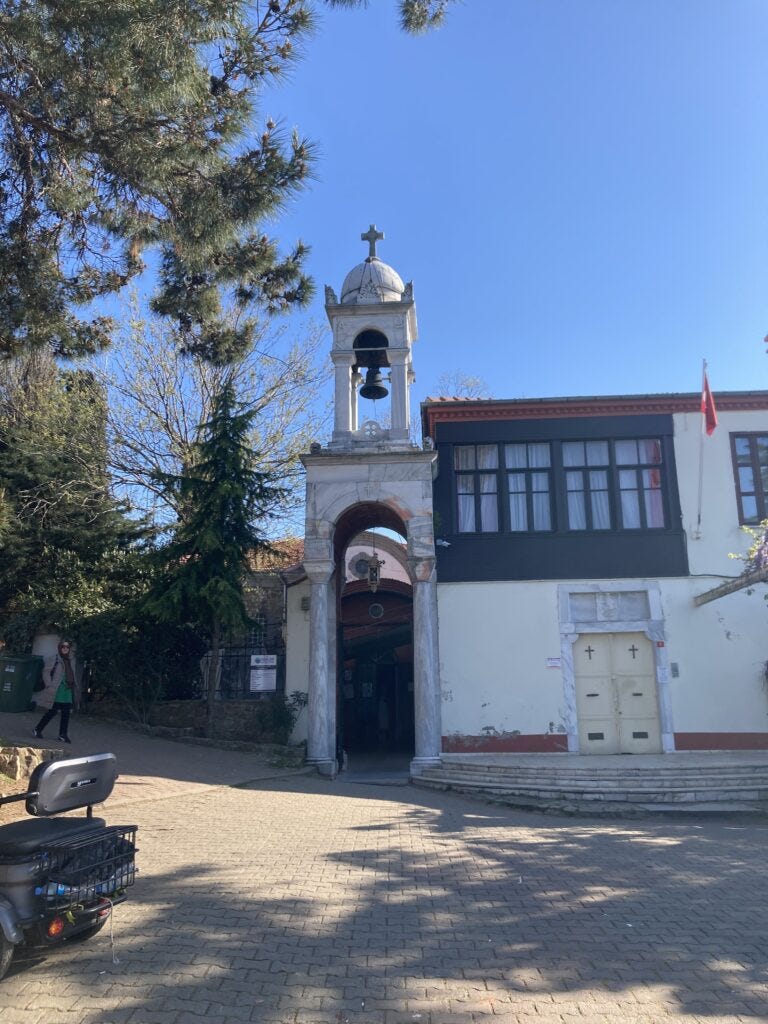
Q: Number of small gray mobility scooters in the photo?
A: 1